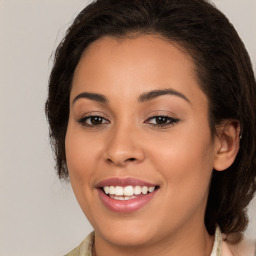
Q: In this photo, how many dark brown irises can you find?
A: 2